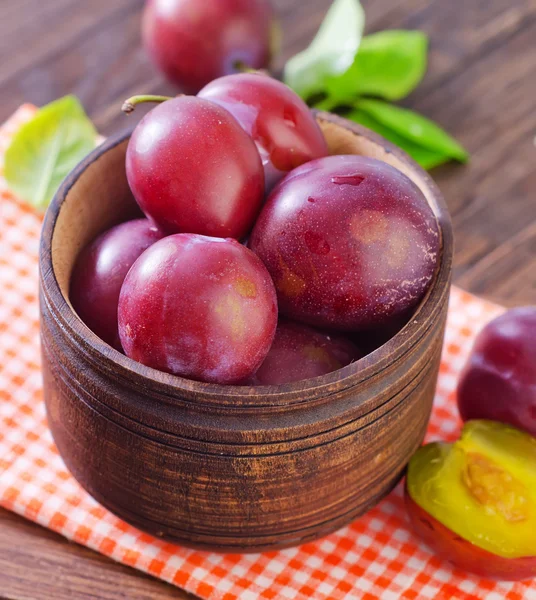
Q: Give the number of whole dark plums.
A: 8